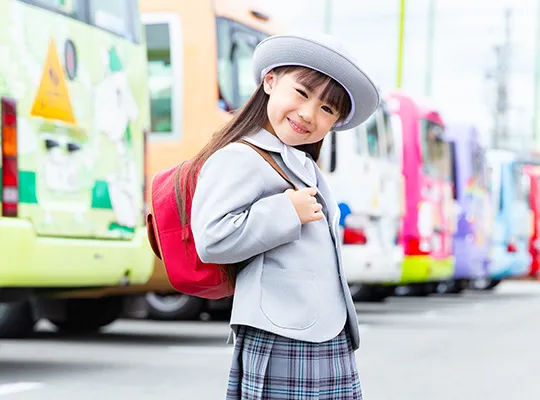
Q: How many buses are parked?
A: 7